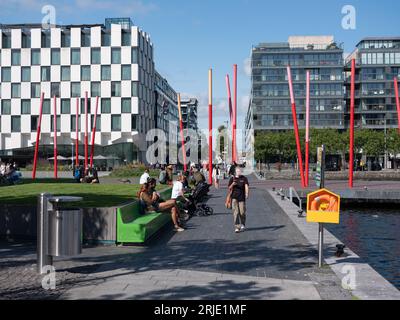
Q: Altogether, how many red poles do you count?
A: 13